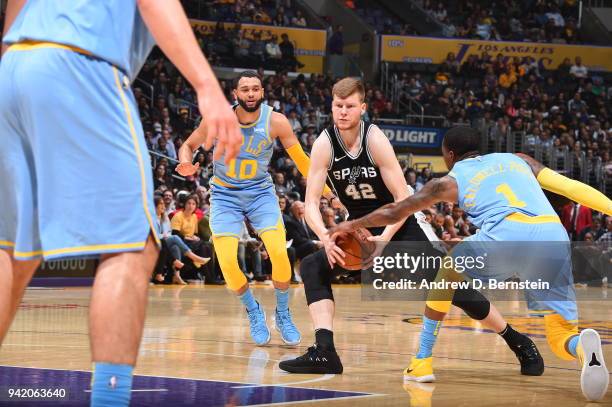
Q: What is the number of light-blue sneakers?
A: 2